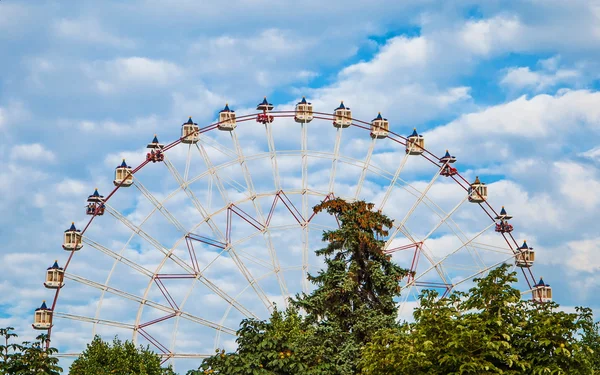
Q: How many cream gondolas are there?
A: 13